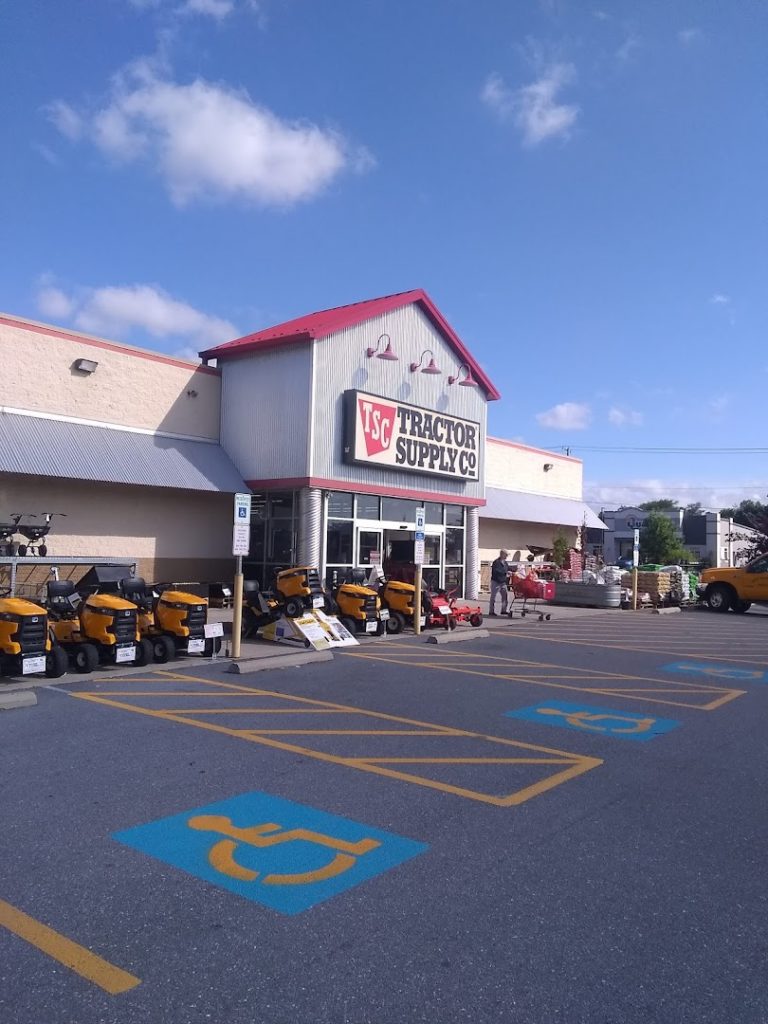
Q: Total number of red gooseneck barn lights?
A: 3